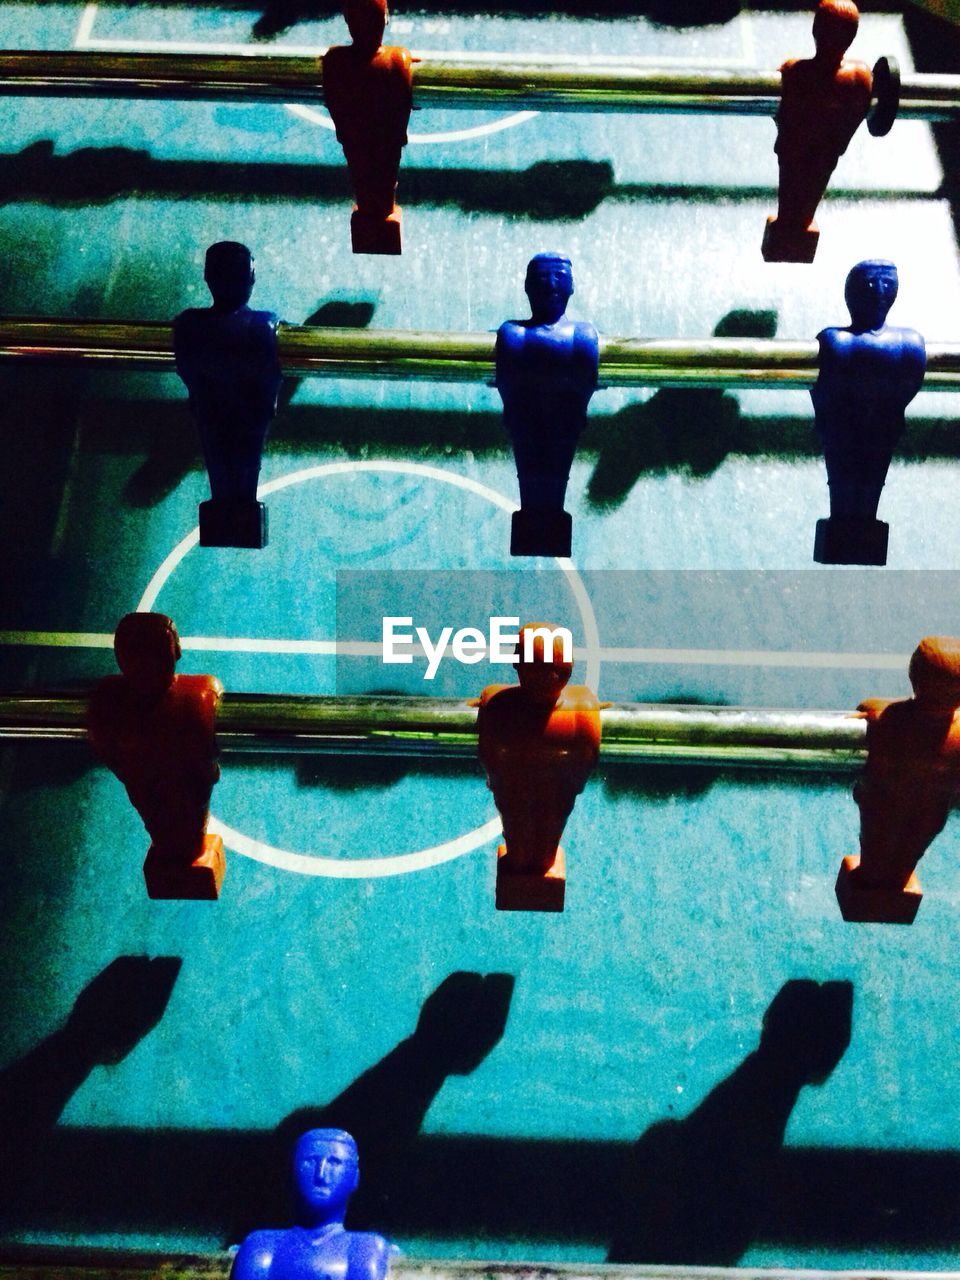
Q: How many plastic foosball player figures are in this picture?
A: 9